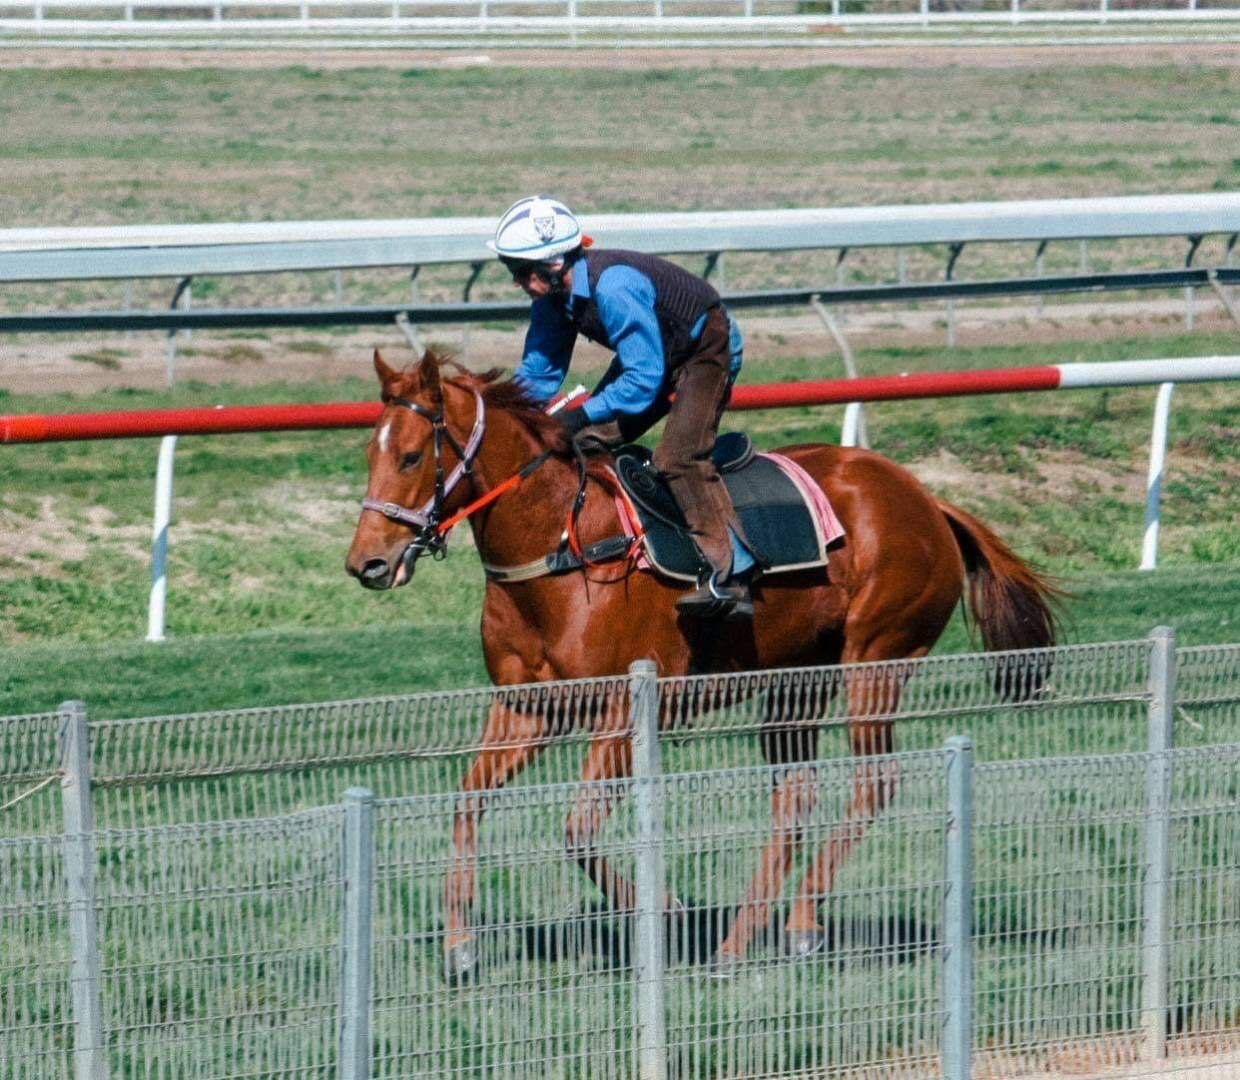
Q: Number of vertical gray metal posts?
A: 5